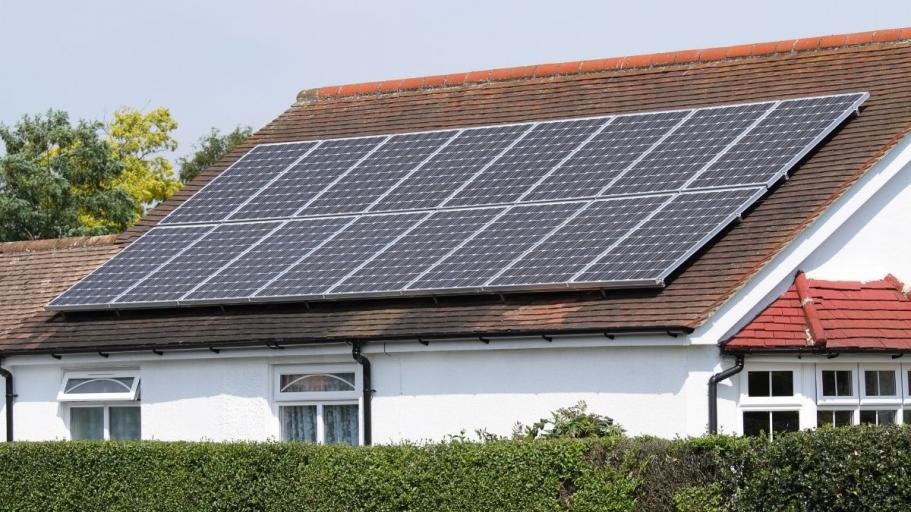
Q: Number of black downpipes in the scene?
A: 3